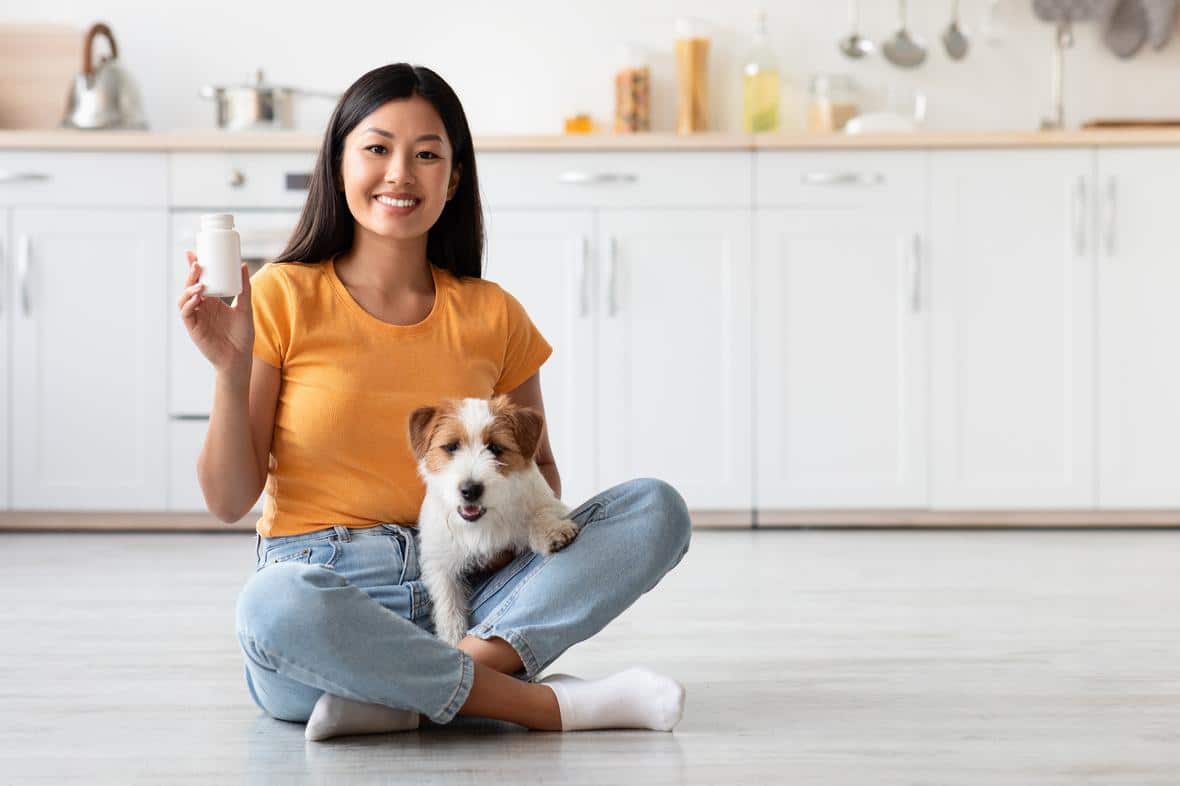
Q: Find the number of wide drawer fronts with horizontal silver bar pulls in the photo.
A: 3